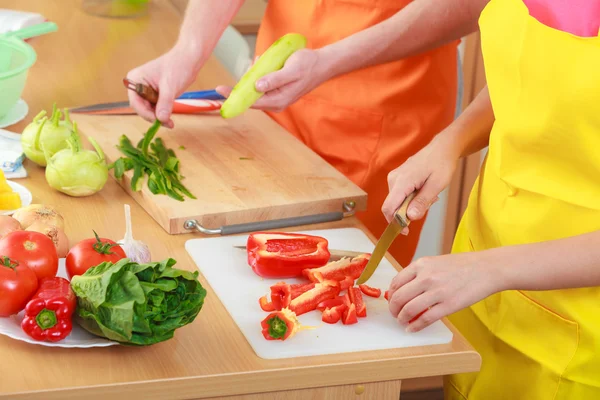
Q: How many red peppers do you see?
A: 2